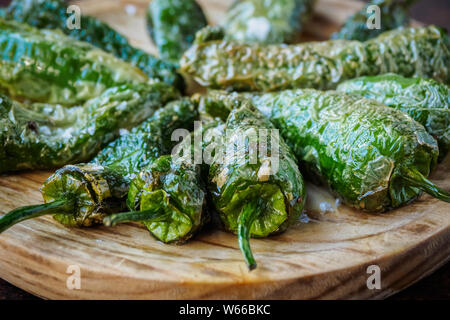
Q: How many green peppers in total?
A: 12